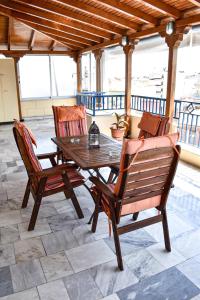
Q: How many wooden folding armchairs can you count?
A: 4